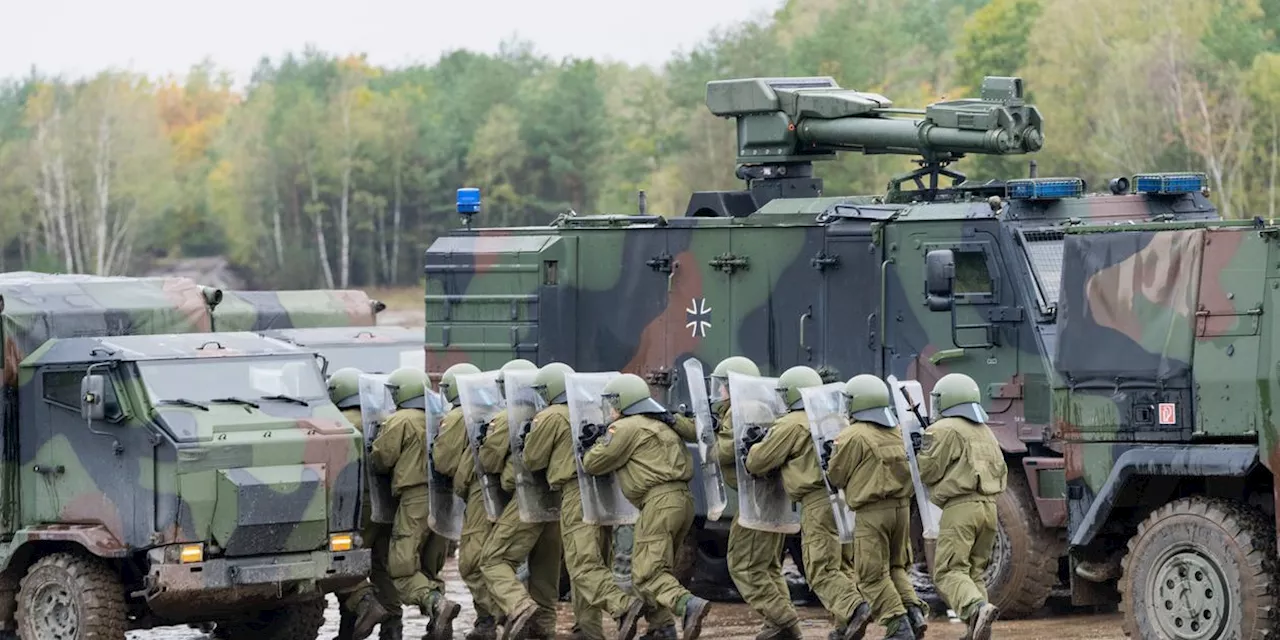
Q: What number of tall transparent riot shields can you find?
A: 9